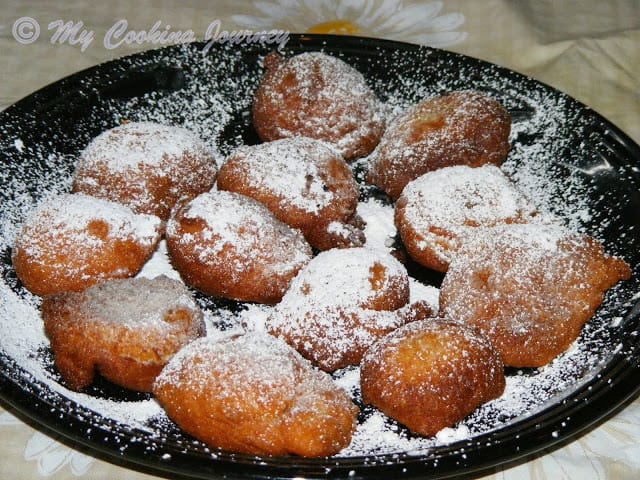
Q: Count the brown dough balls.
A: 12